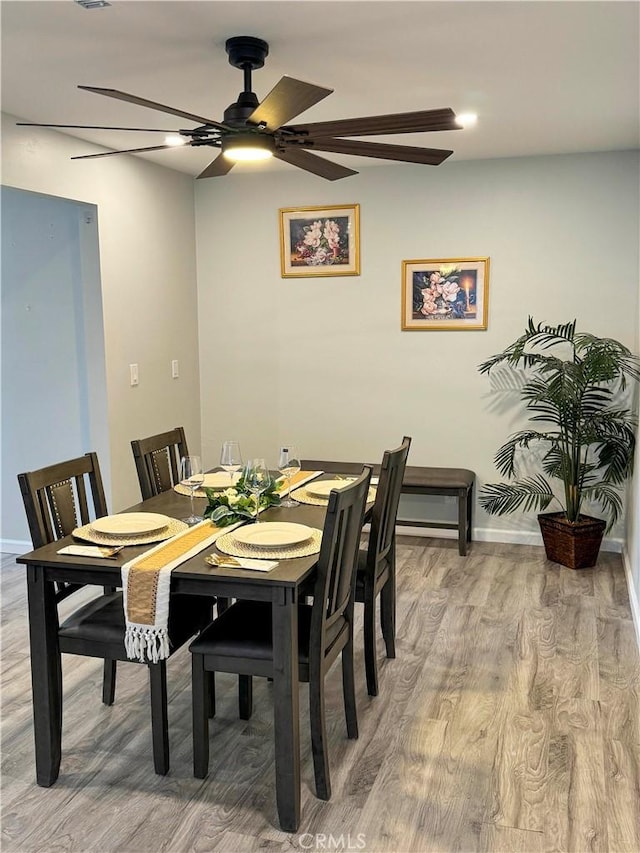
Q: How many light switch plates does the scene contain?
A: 2